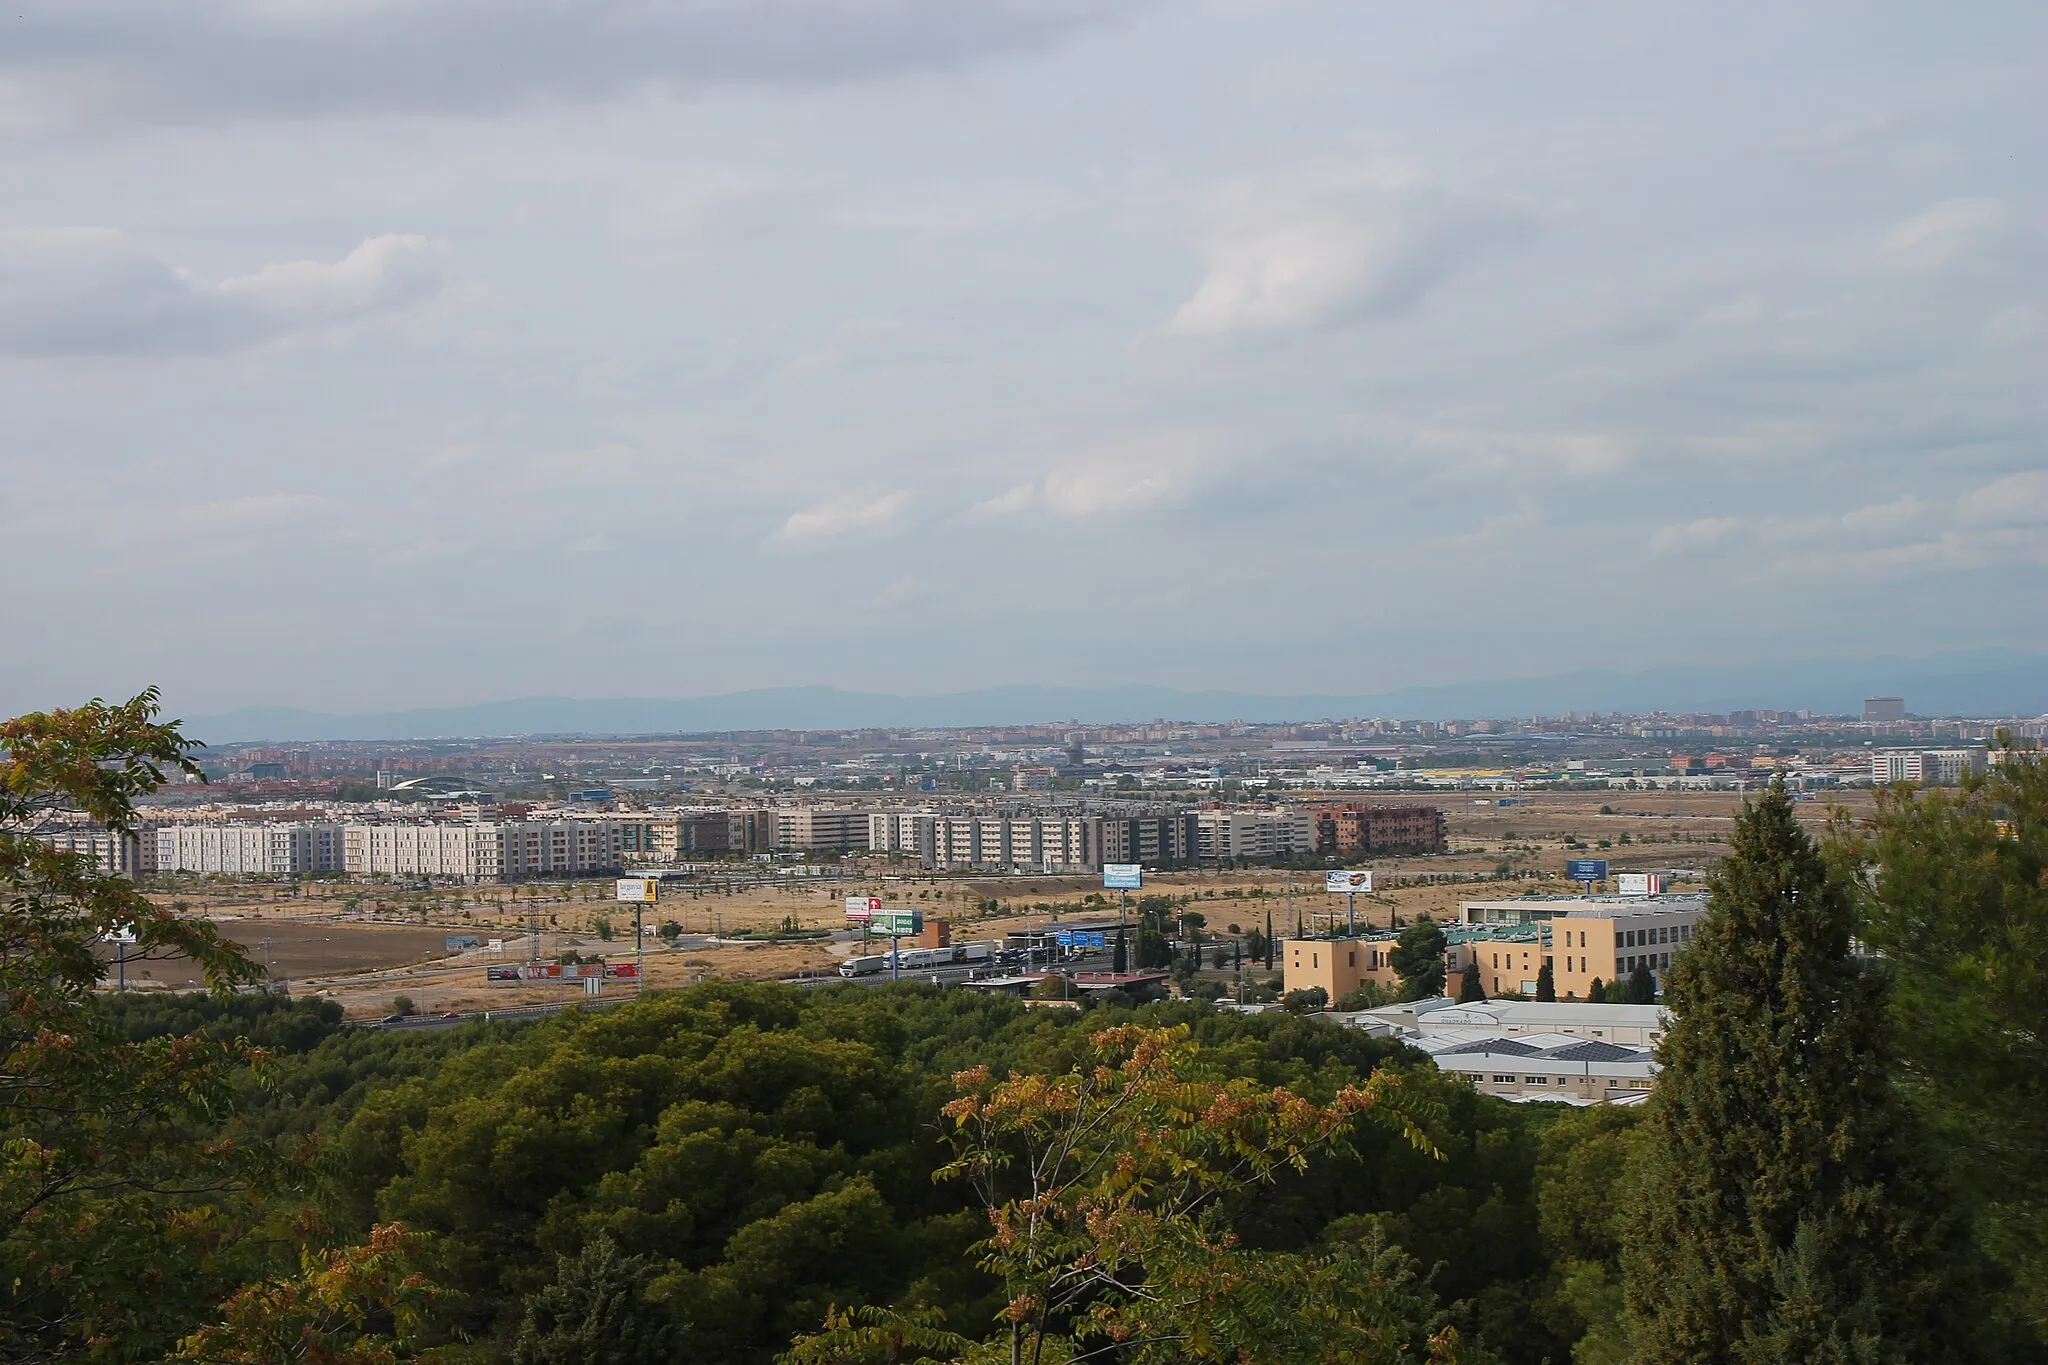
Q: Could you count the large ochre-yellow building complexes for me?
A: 1